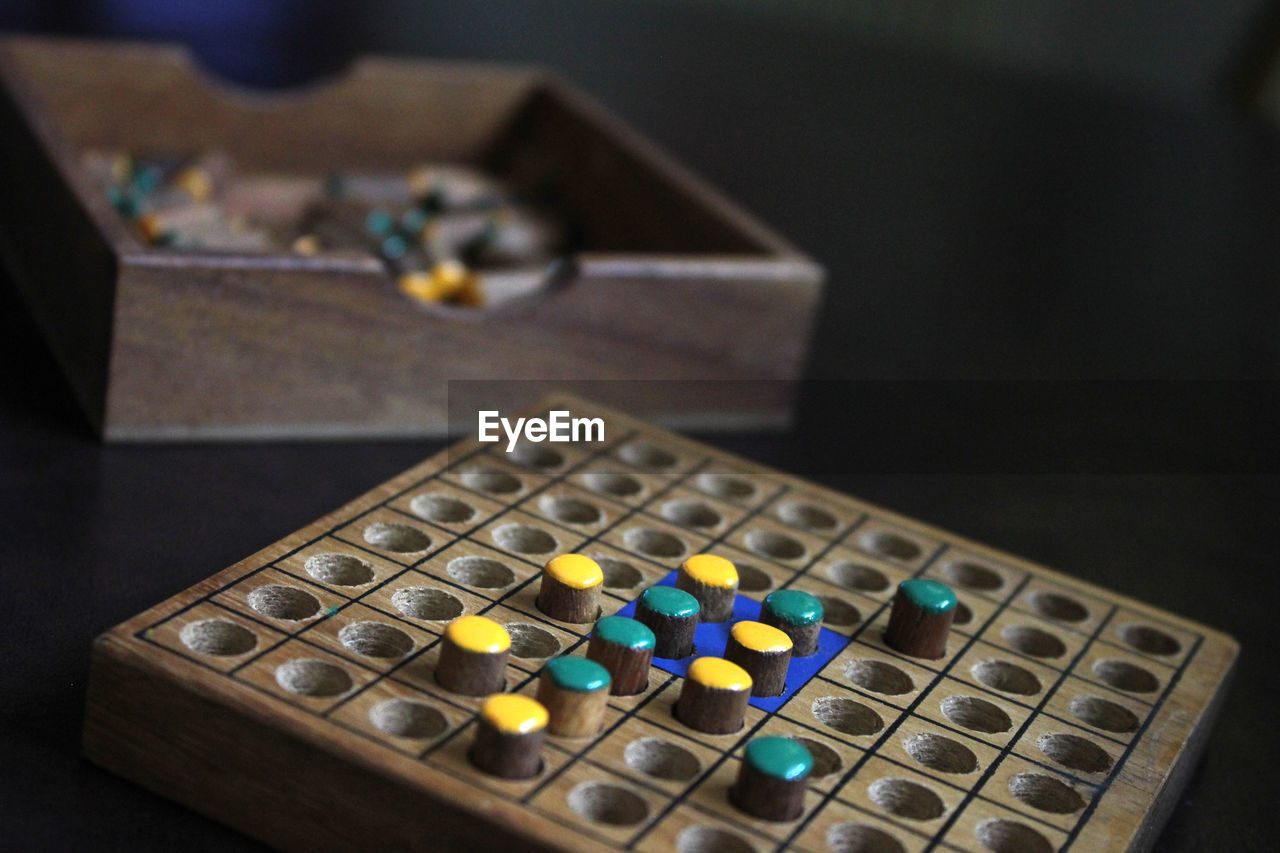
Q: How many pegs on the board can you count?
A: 12